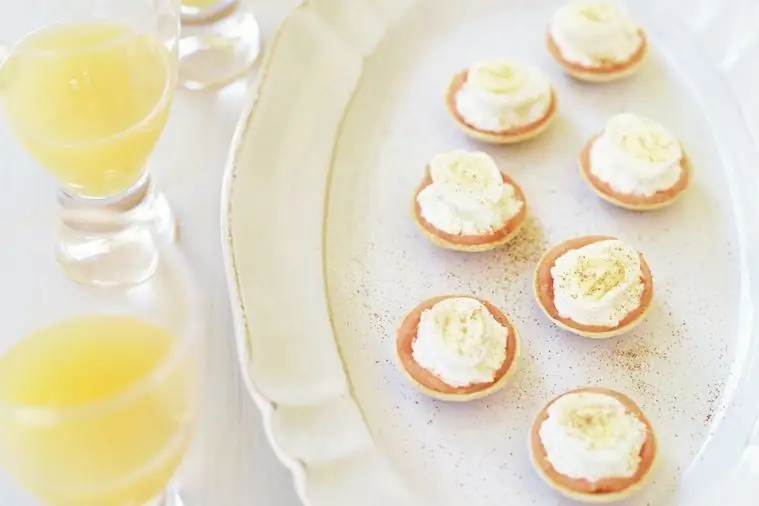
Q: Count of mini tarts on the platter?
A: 7